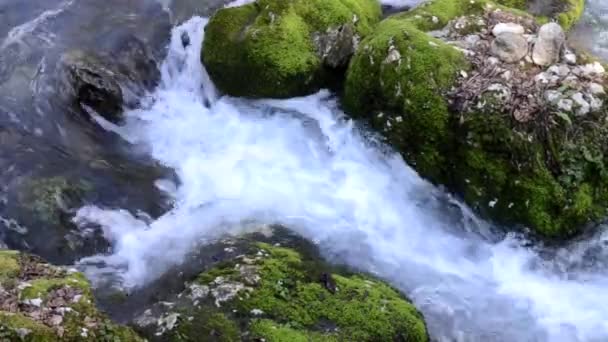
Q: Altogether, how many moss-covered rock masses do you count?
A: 4